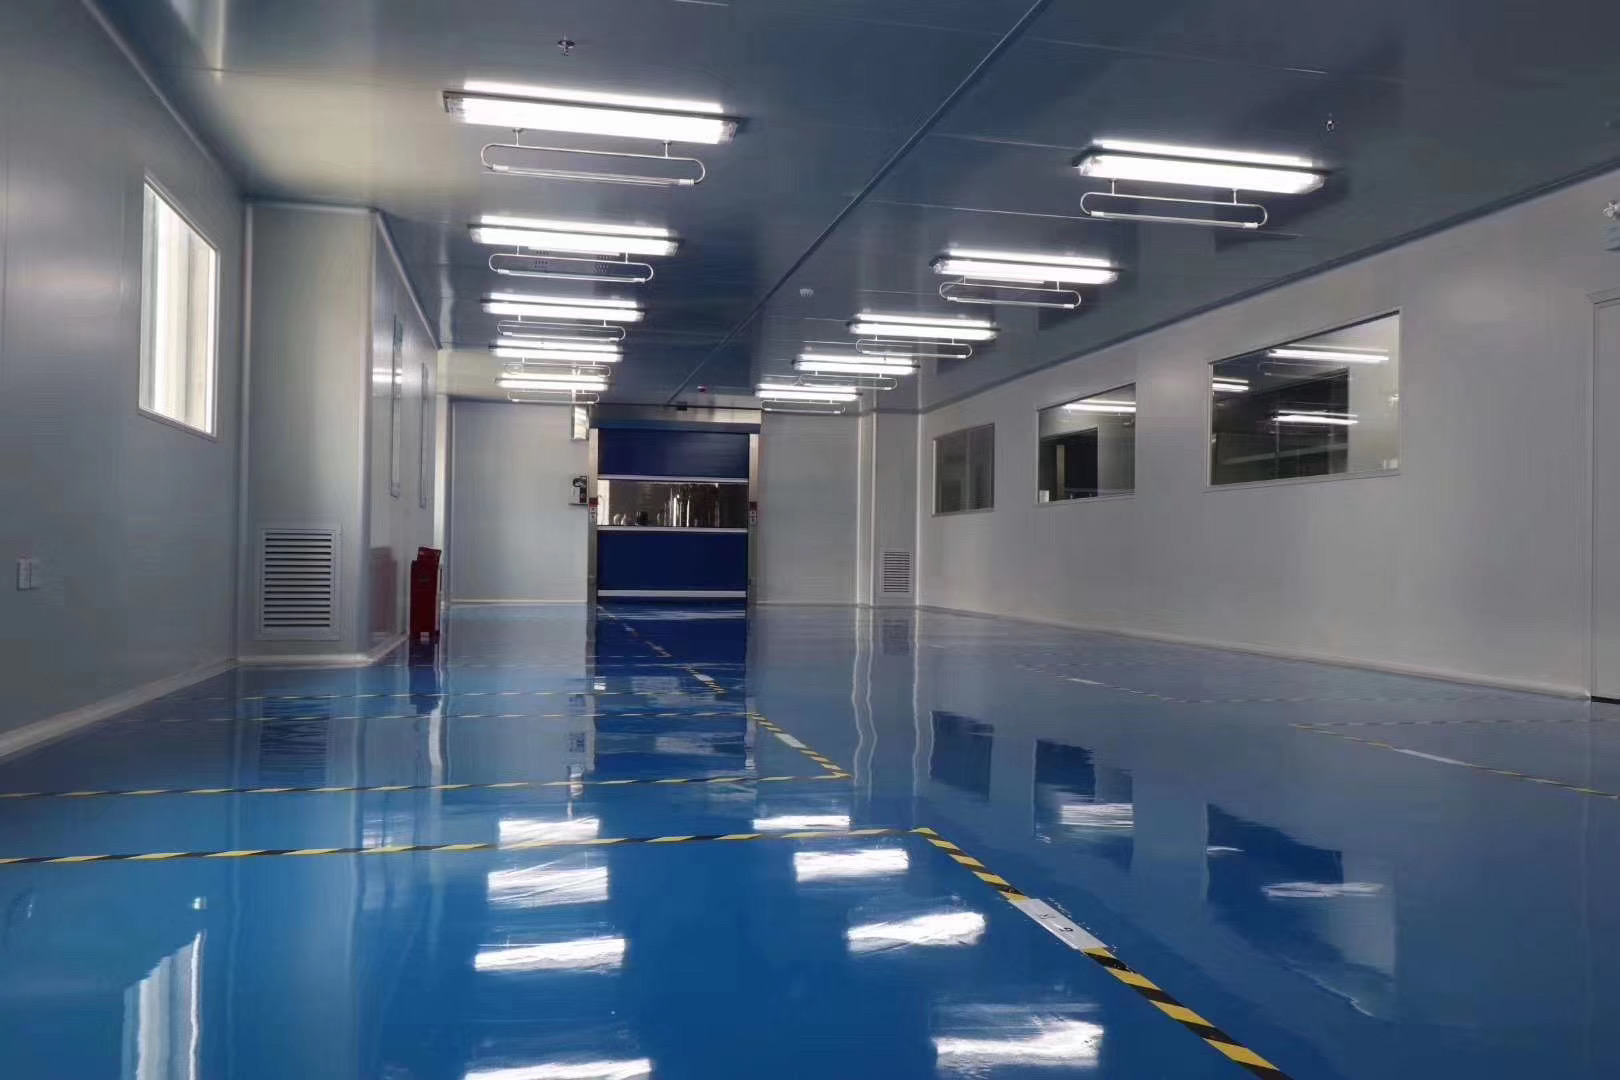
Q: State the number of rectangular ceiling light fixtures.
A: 10